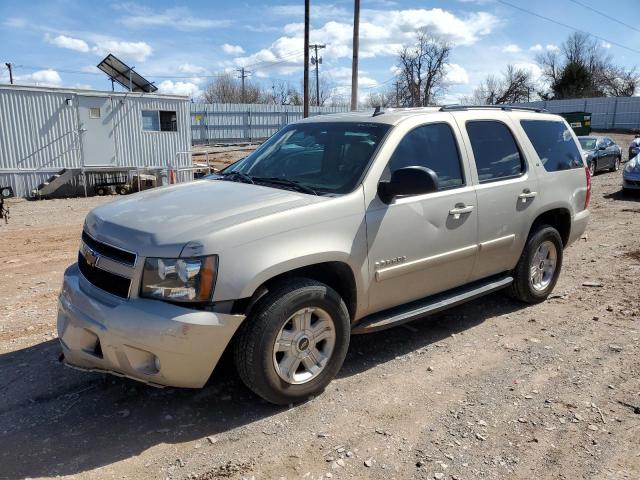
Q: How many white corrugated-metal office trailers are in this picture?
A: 1